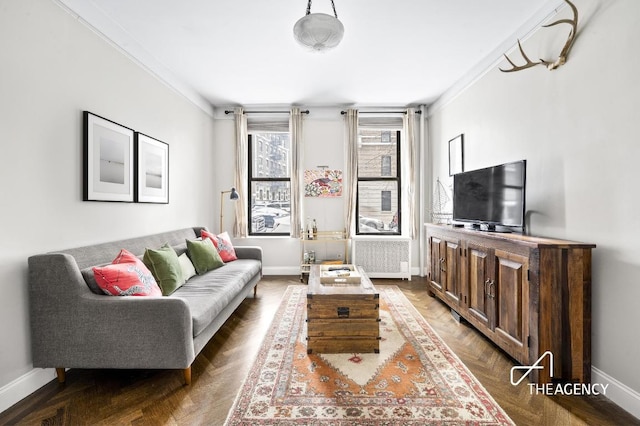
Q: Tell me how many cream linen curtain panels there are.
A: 4